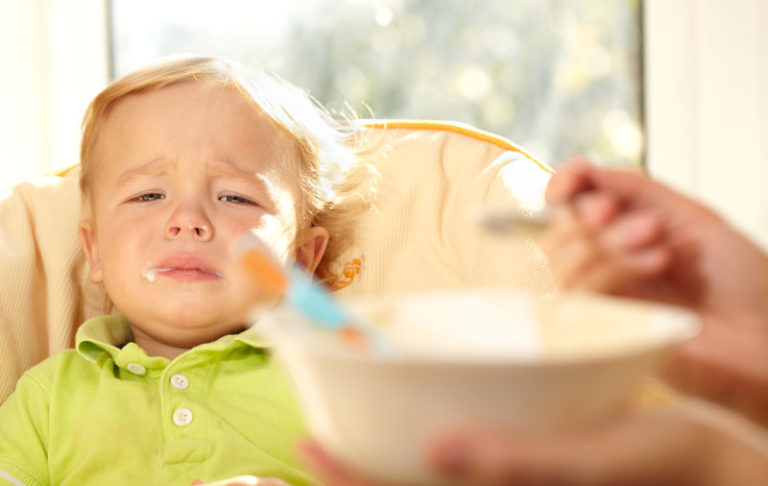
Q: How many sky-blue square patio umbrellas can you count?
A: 0